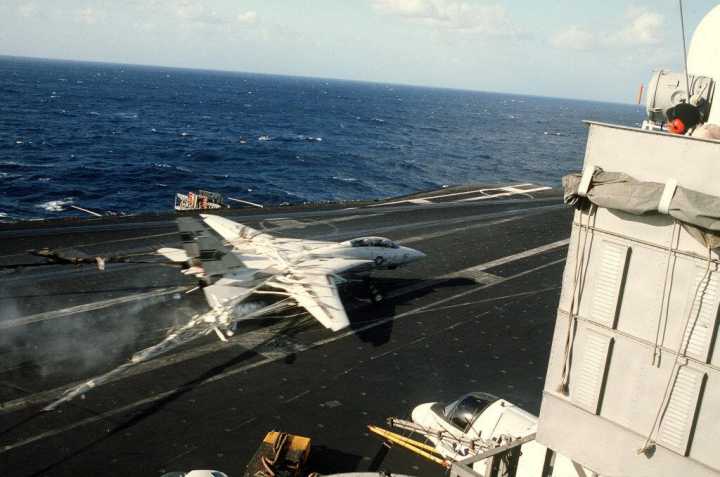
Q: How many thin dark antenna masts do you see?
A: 1